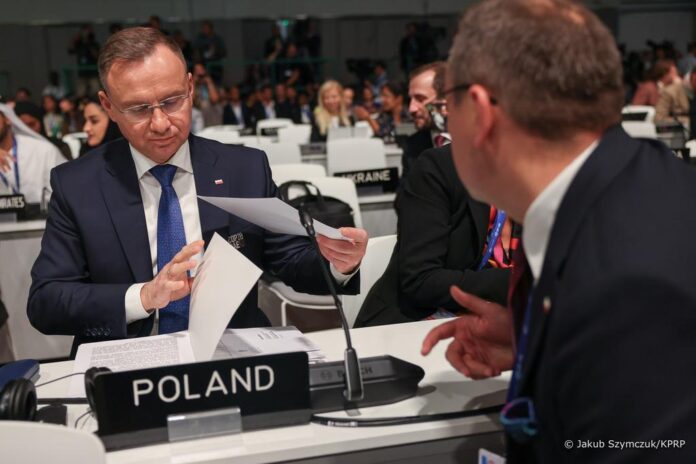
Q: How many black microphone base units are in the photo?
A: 1